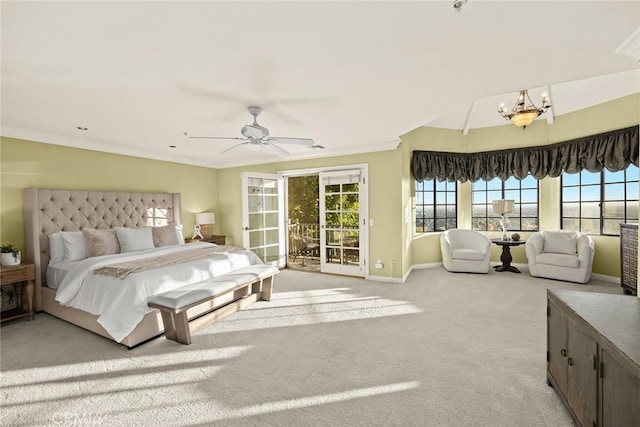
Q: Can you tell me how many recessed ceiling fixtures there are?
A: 2